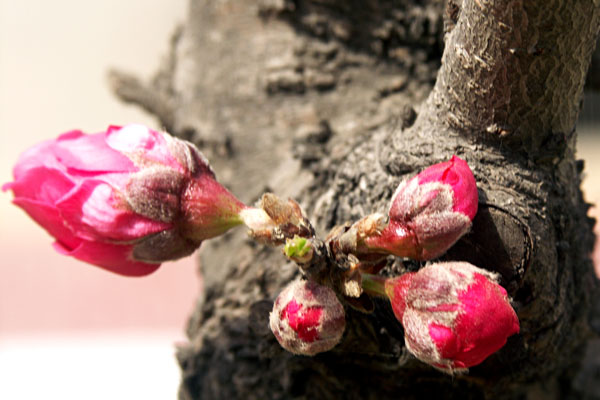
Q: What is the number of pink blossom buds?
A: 4